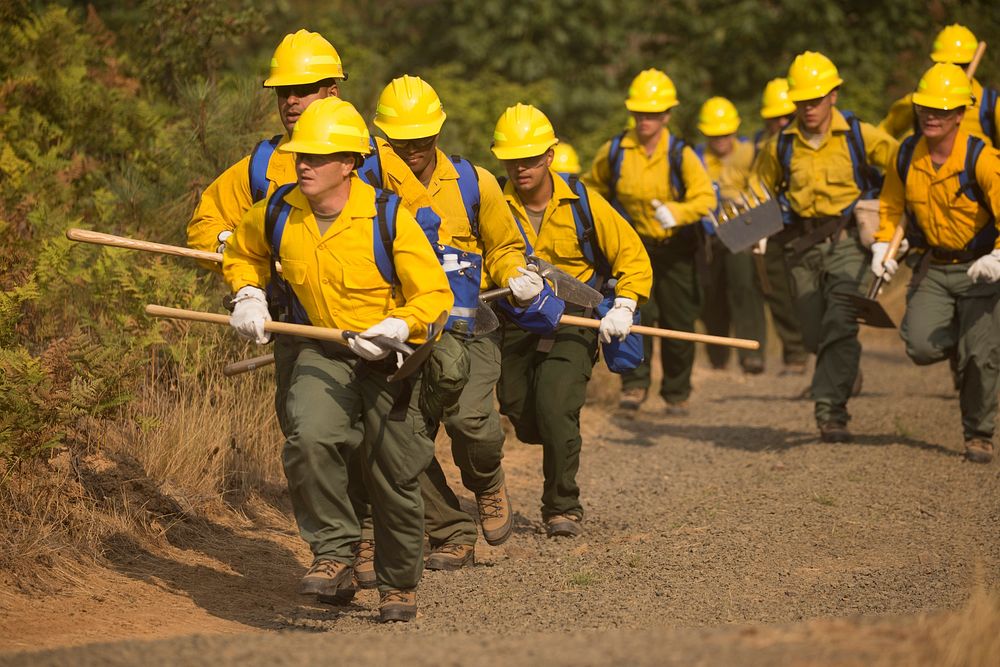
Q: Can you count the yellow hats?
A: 11